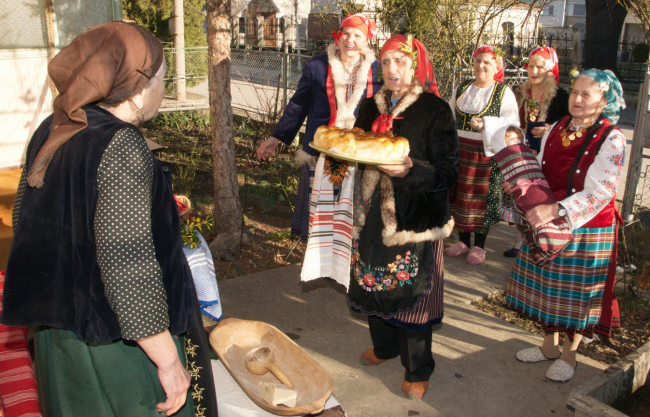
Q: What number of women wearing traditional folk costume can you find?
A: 6